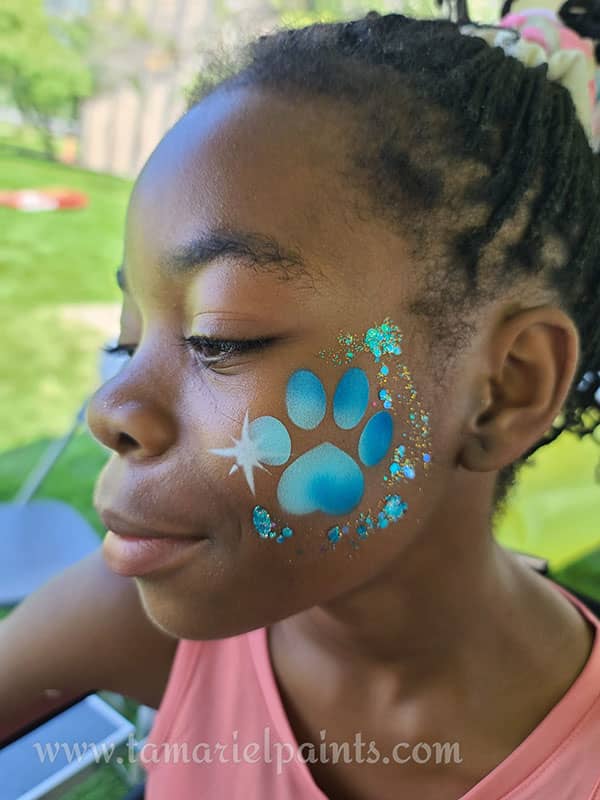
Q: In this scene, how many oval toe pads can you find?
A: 4